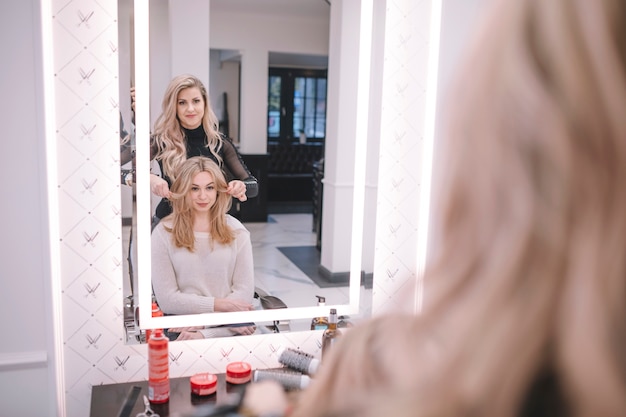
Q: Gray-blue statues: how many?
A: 0